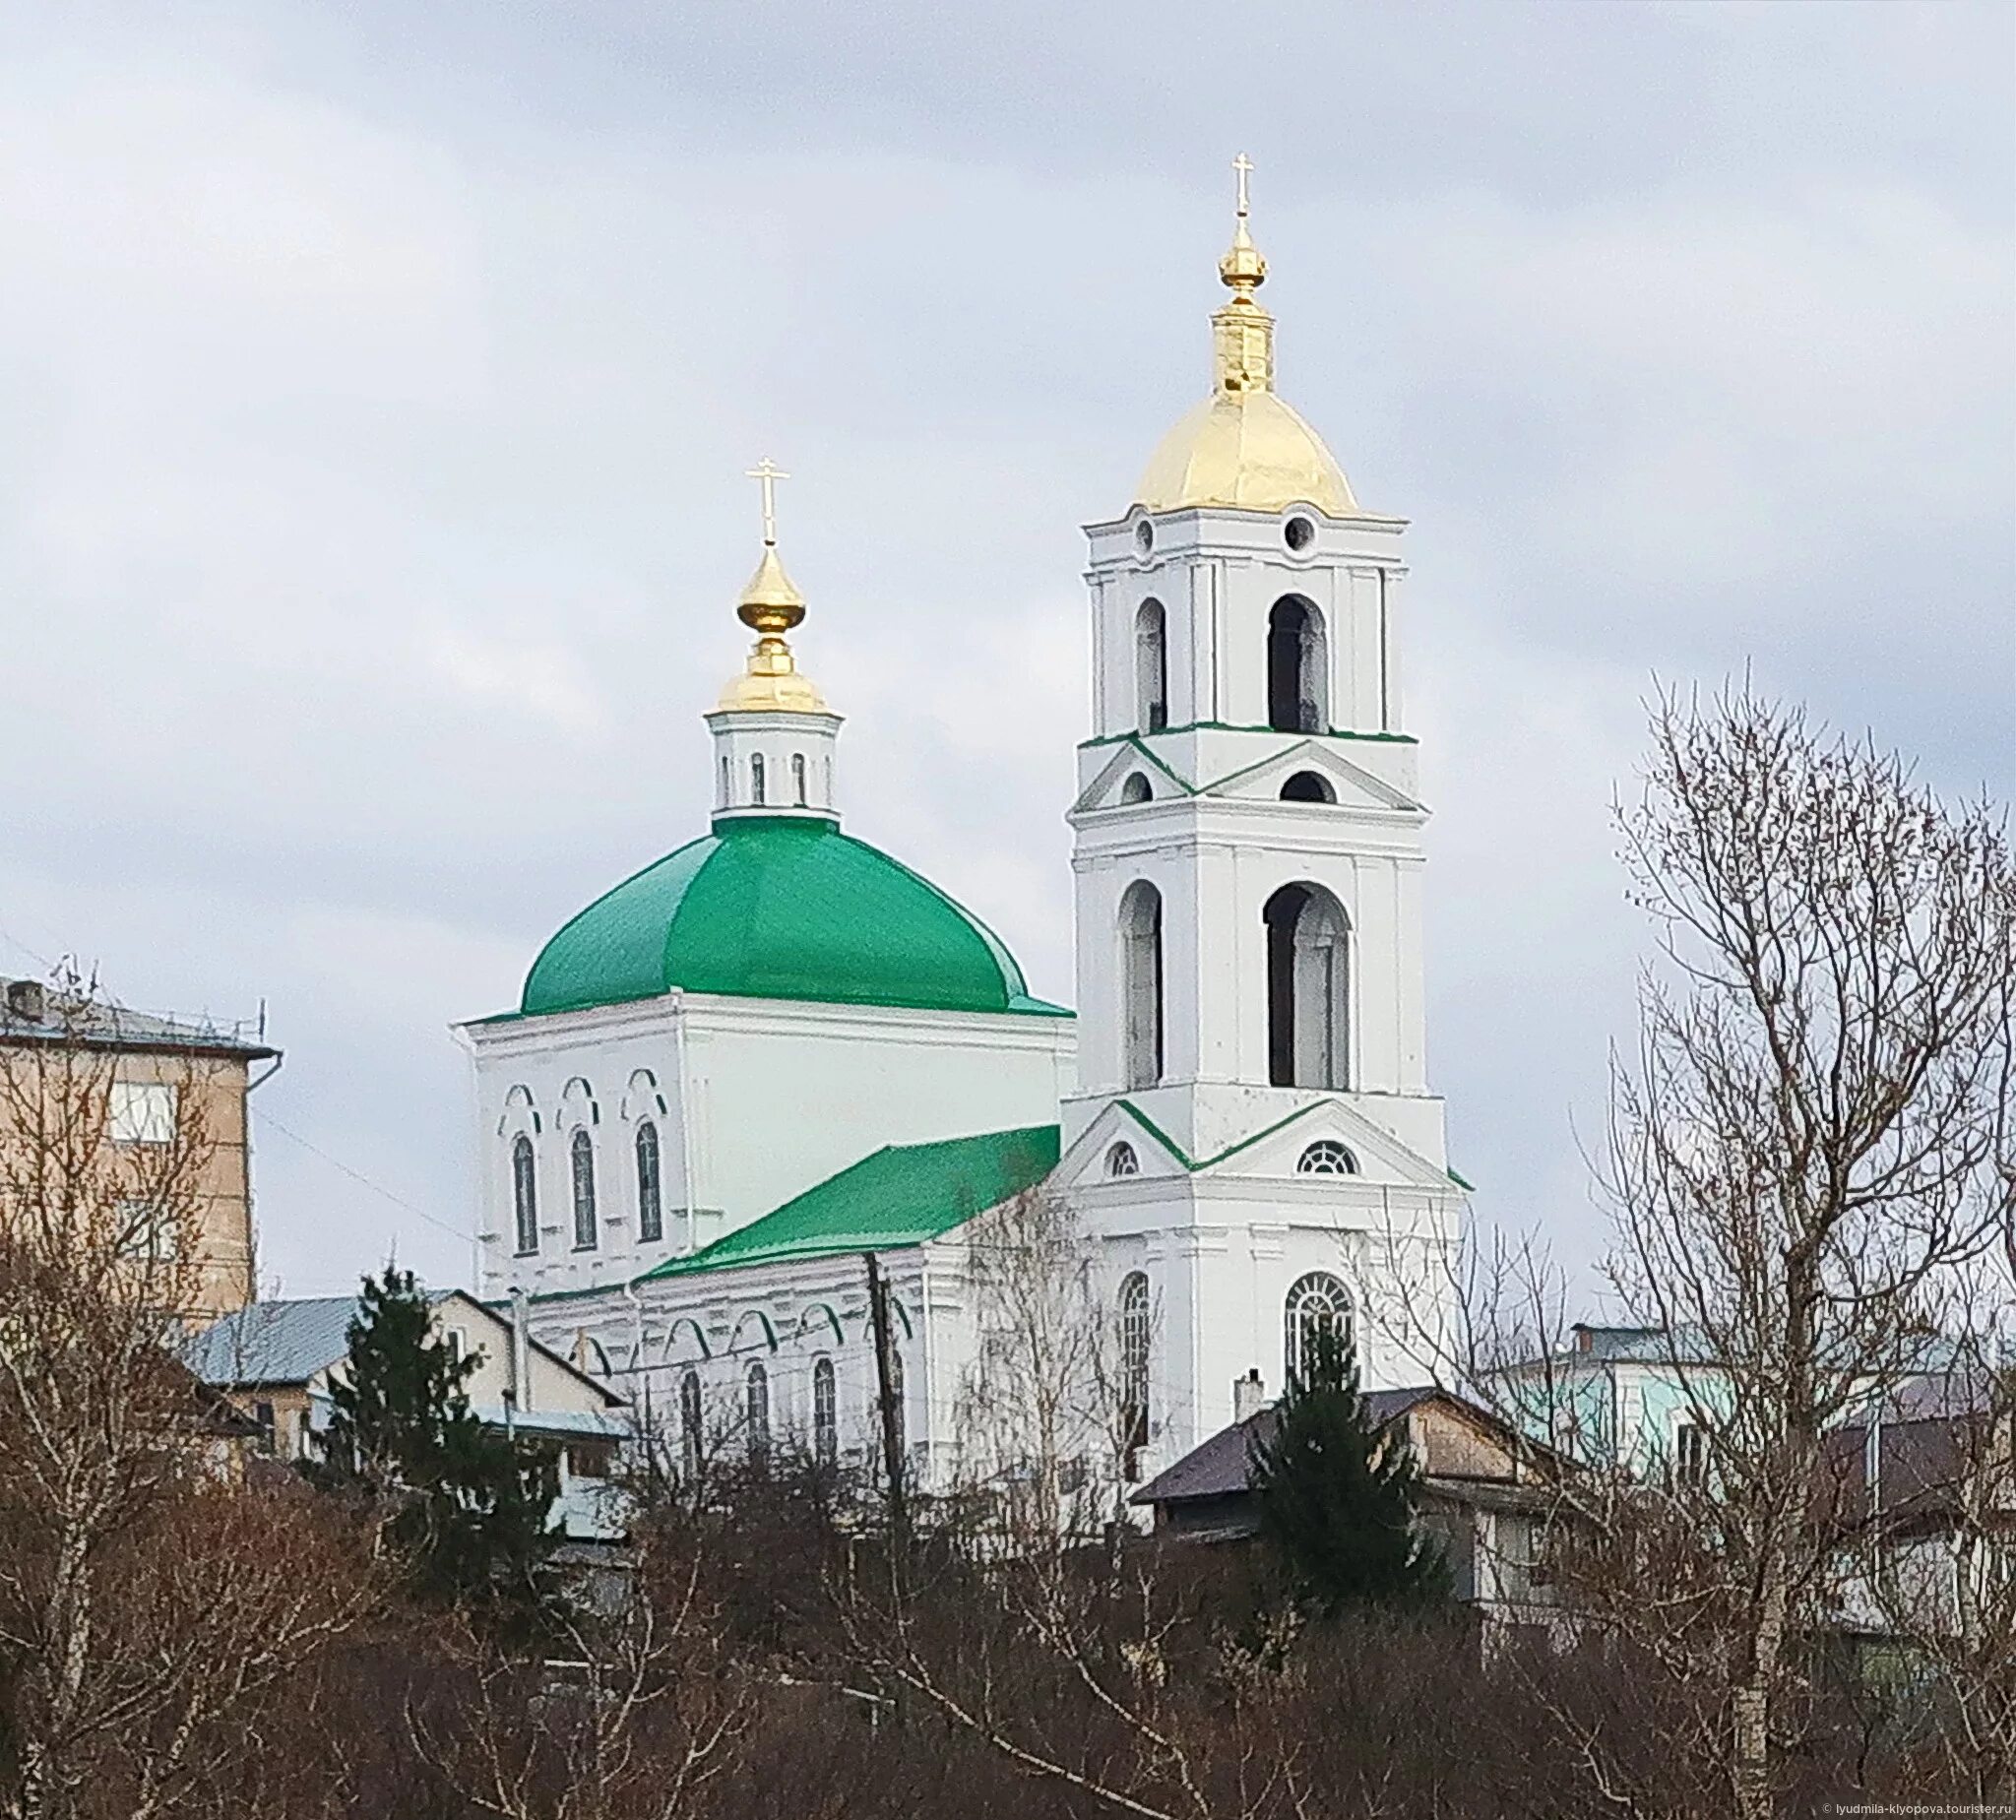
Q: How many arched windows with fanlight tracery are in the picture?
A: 4